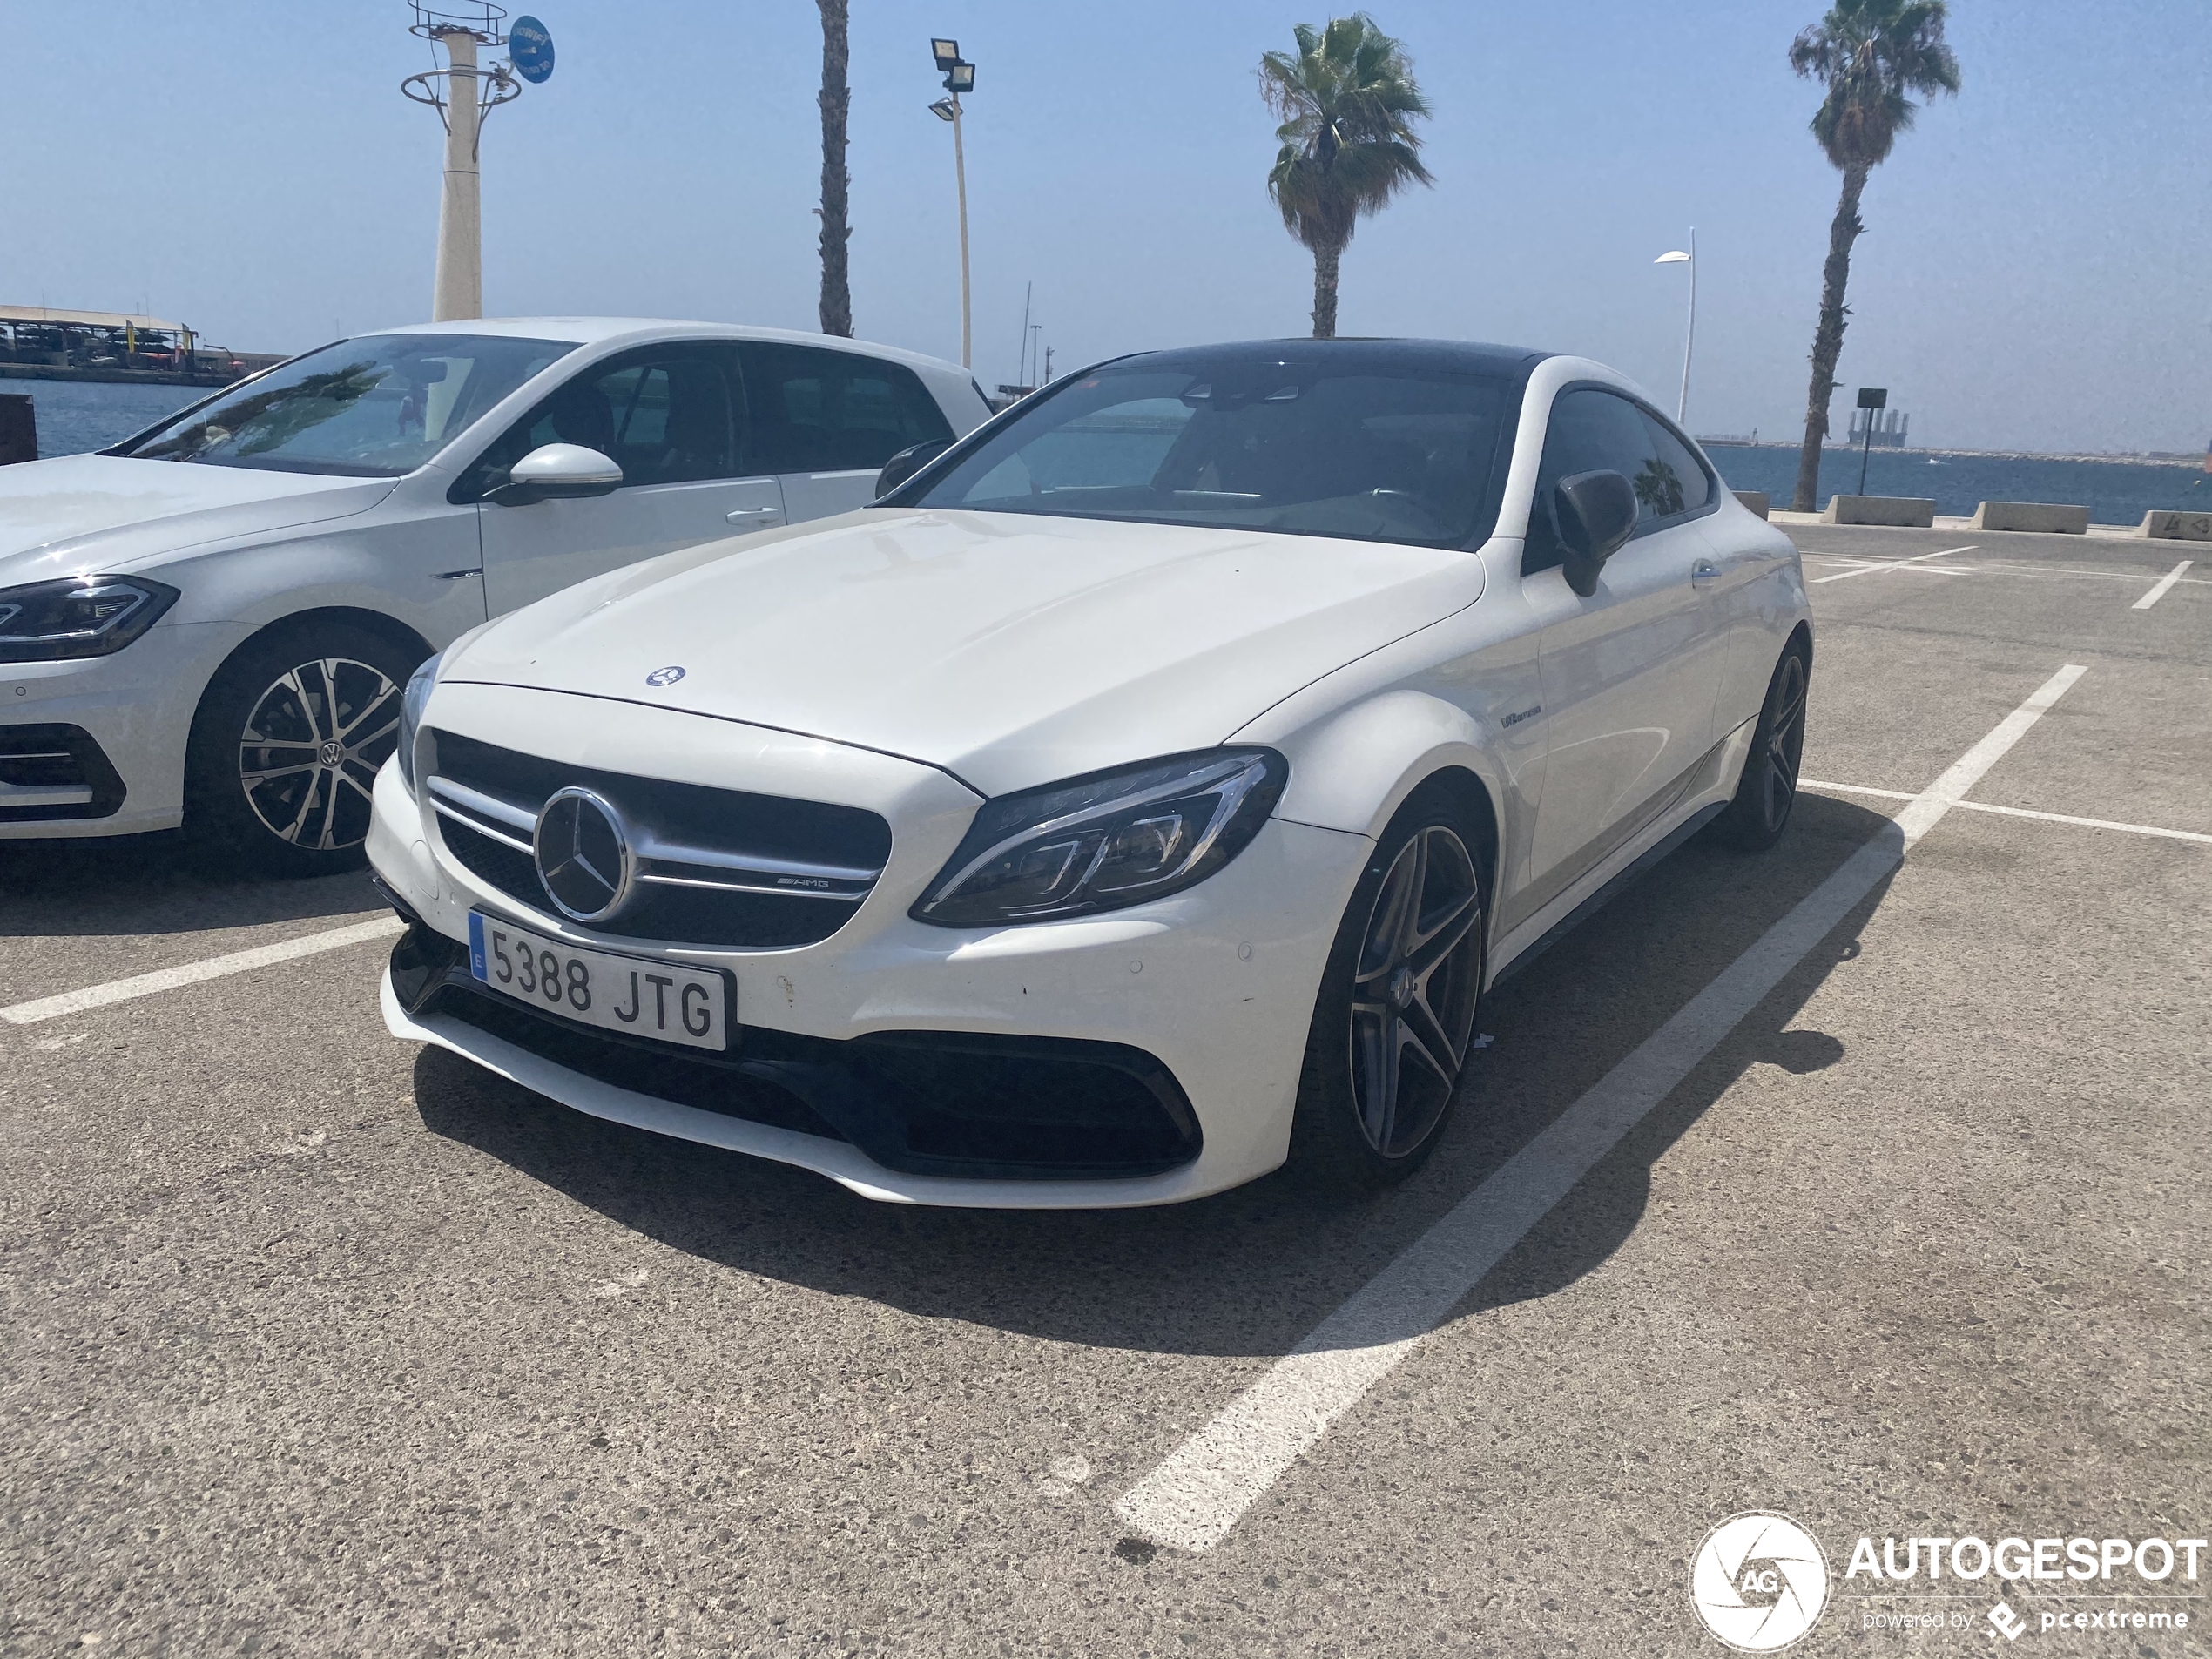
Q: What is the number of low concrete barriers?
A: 4